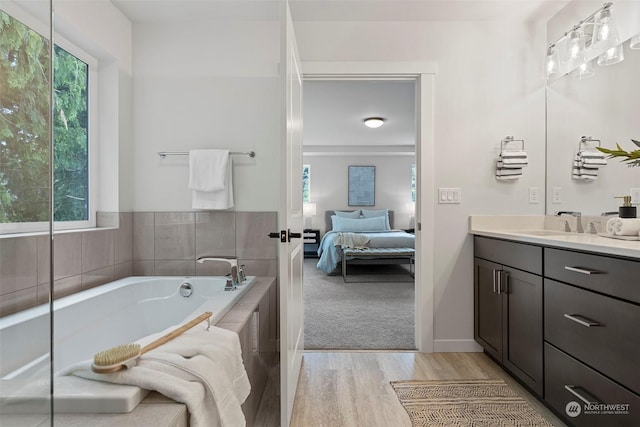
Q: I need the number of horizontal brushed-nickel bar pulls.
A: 3